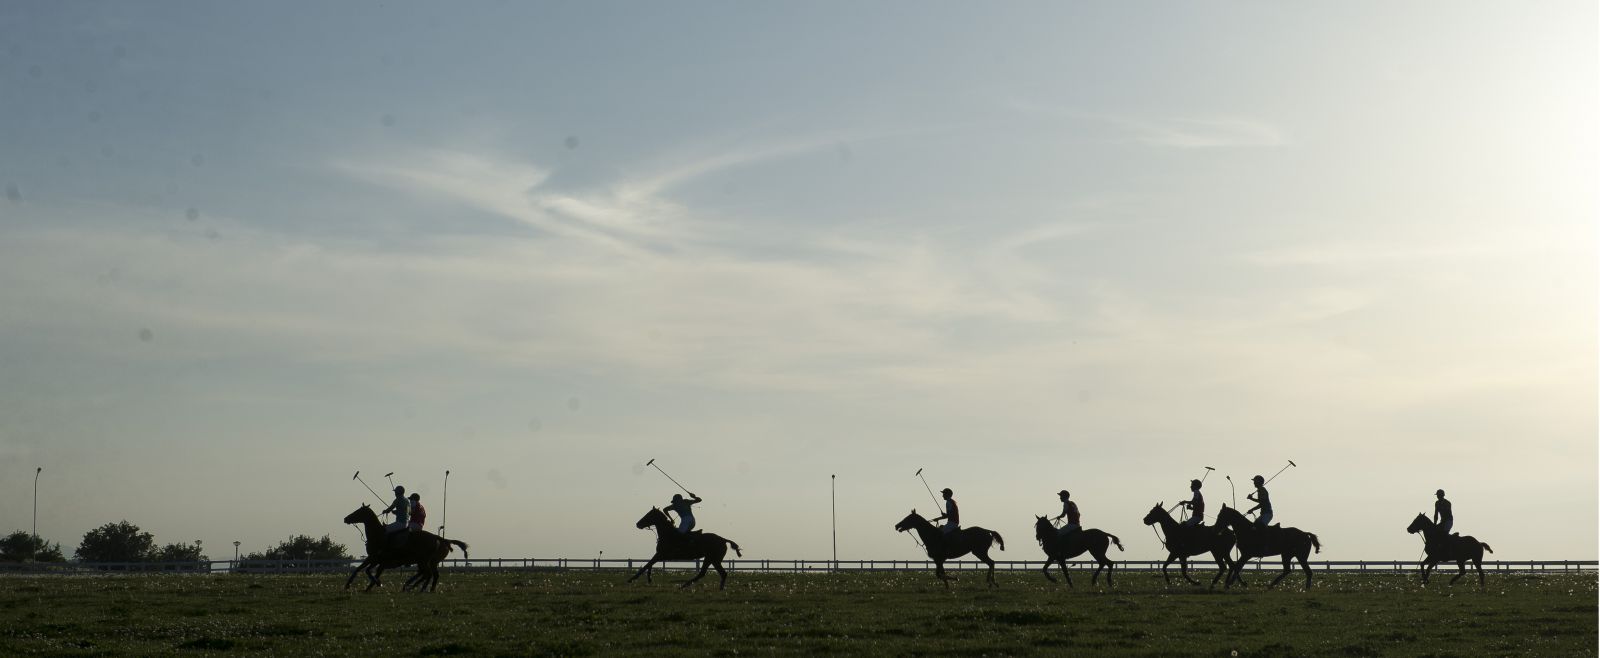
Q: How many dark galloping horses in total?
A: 8